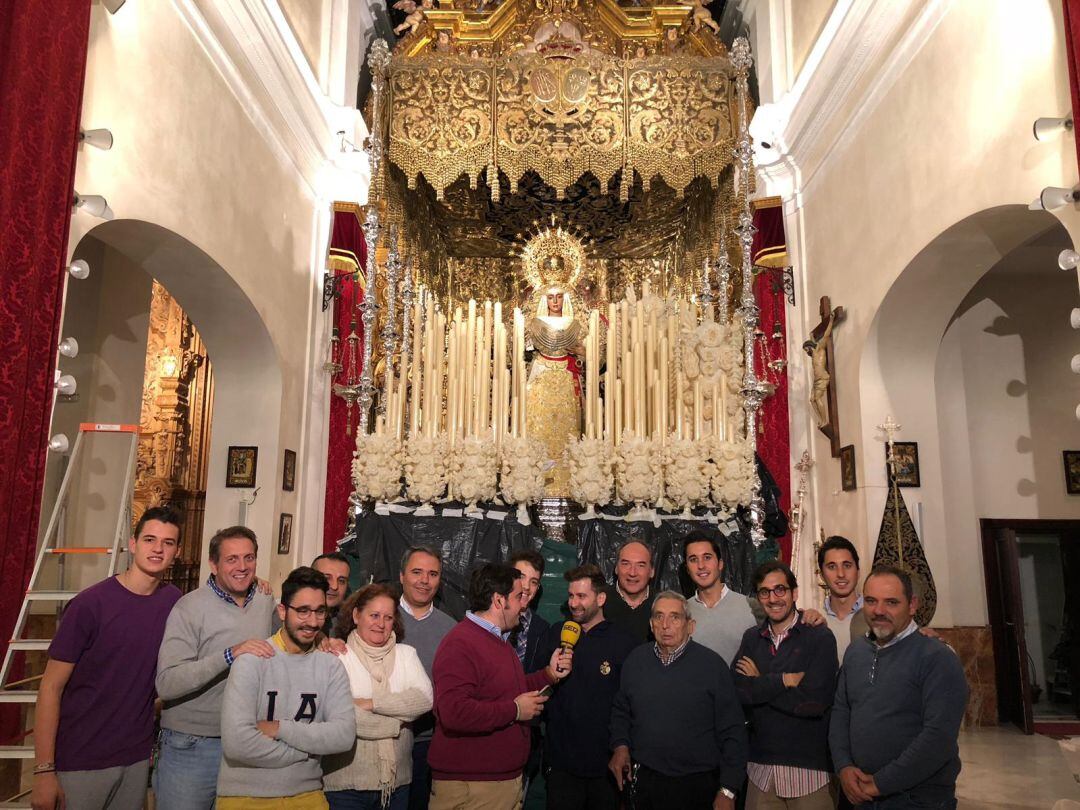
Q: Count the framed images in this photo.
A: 6